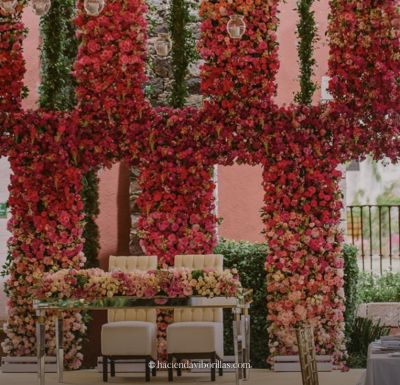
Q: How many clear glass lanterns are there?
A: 5